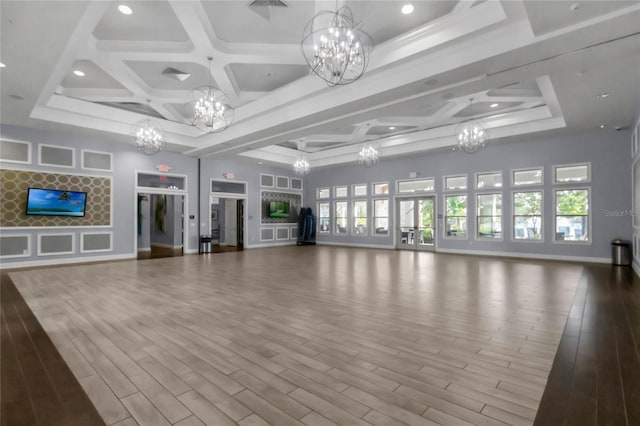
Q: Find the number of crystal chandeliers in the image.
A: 6